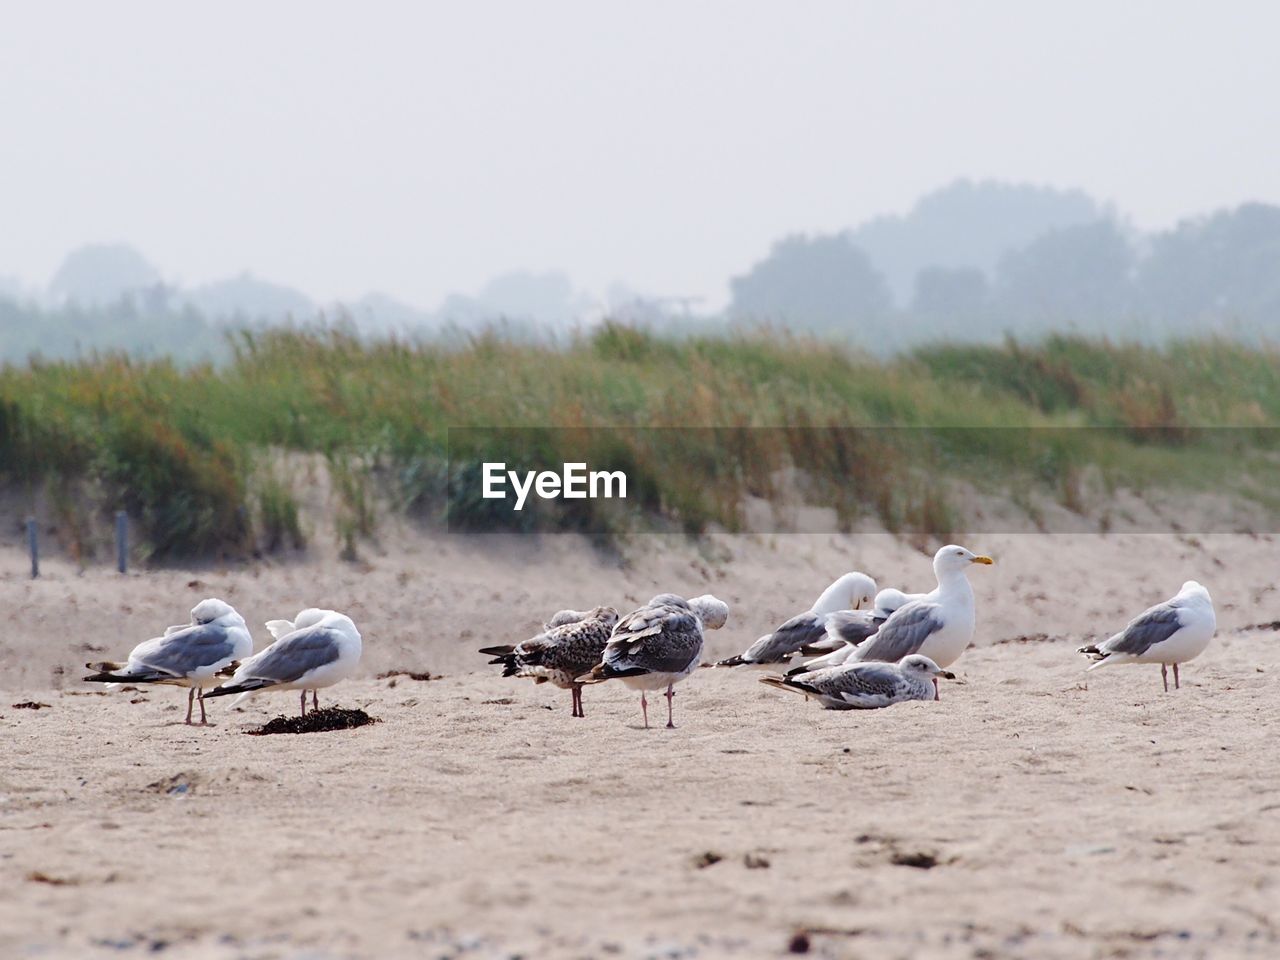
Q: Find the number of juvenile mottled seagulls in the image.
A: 3